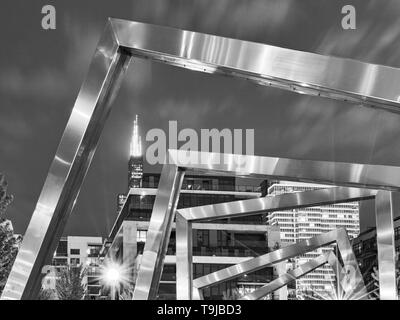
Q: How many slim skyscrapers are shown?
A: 1